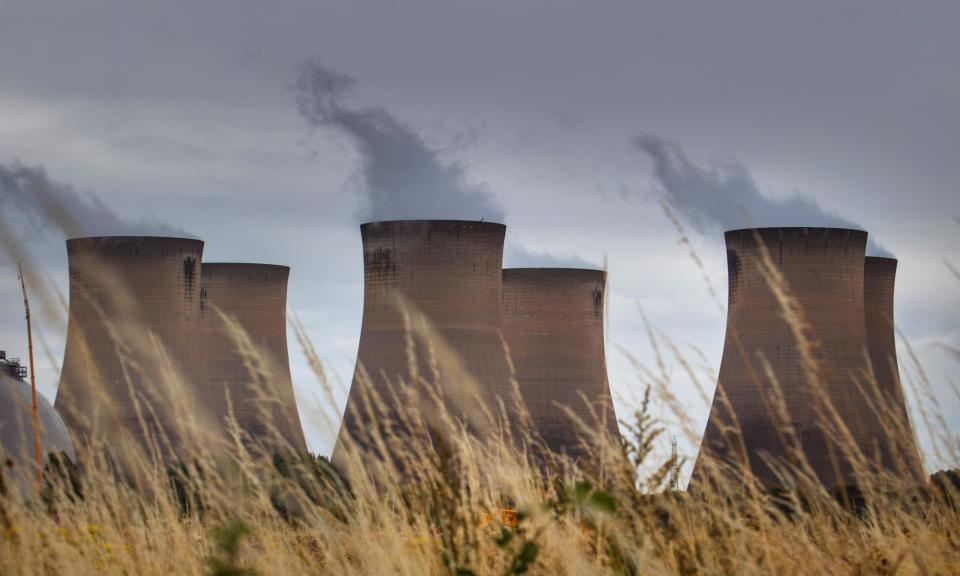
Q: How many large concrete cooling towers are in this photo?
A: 6